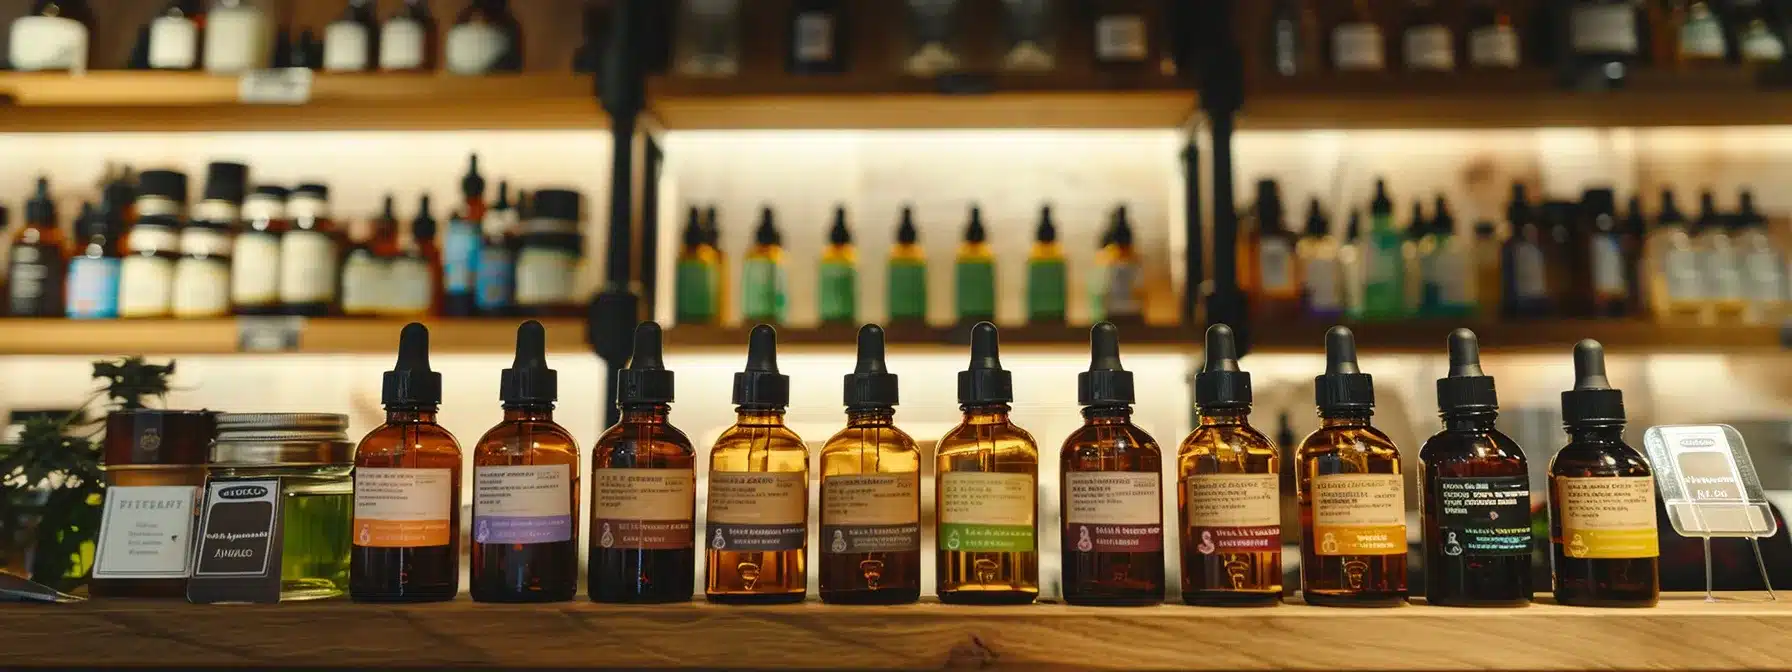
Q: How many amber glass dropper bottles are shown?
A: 11